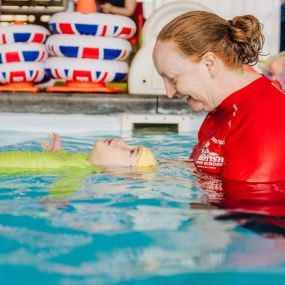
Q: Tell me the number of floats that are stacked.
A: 6